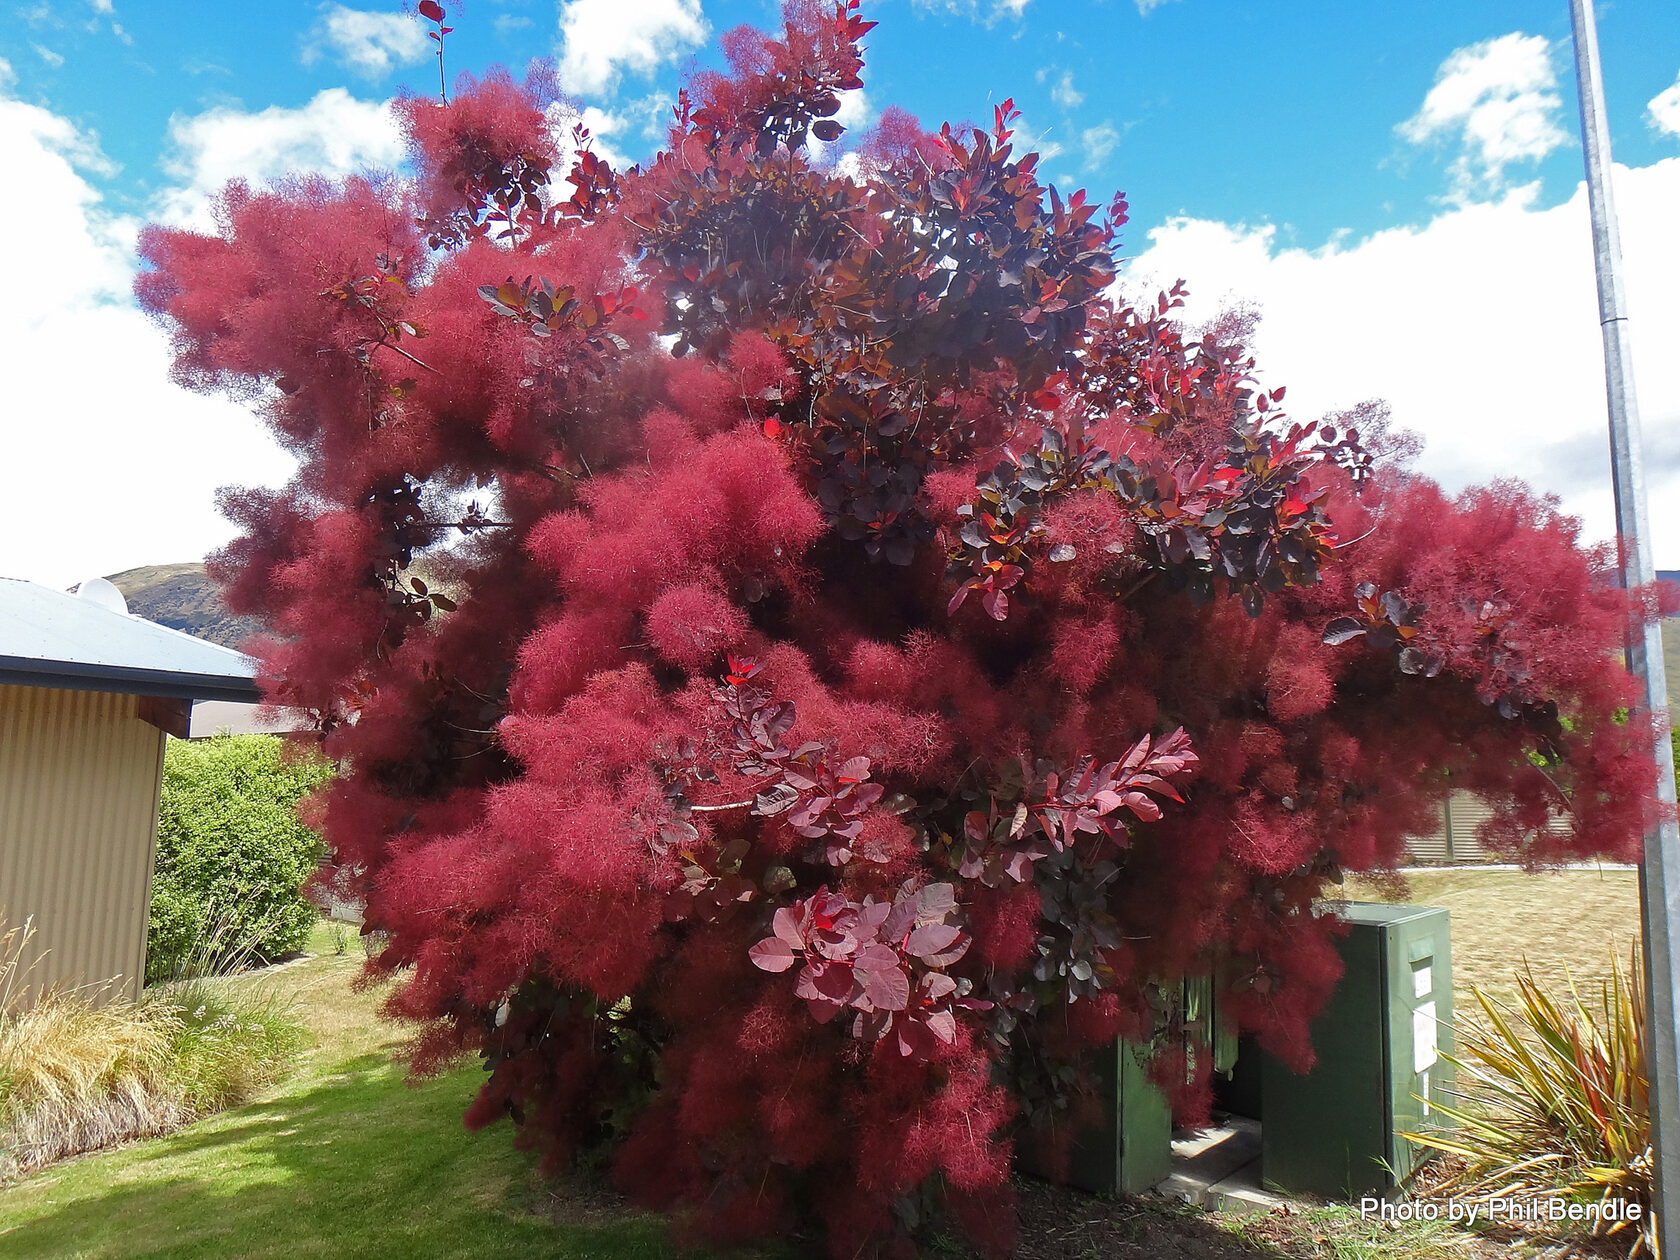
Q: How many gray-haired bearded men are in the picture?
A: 0